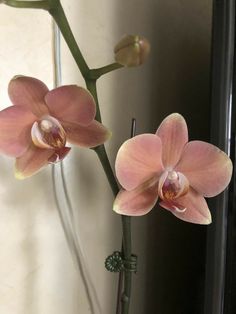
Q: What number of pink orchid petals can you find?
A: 10